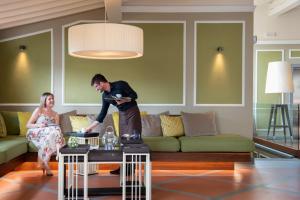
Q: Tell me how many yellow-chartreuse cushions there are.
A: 5